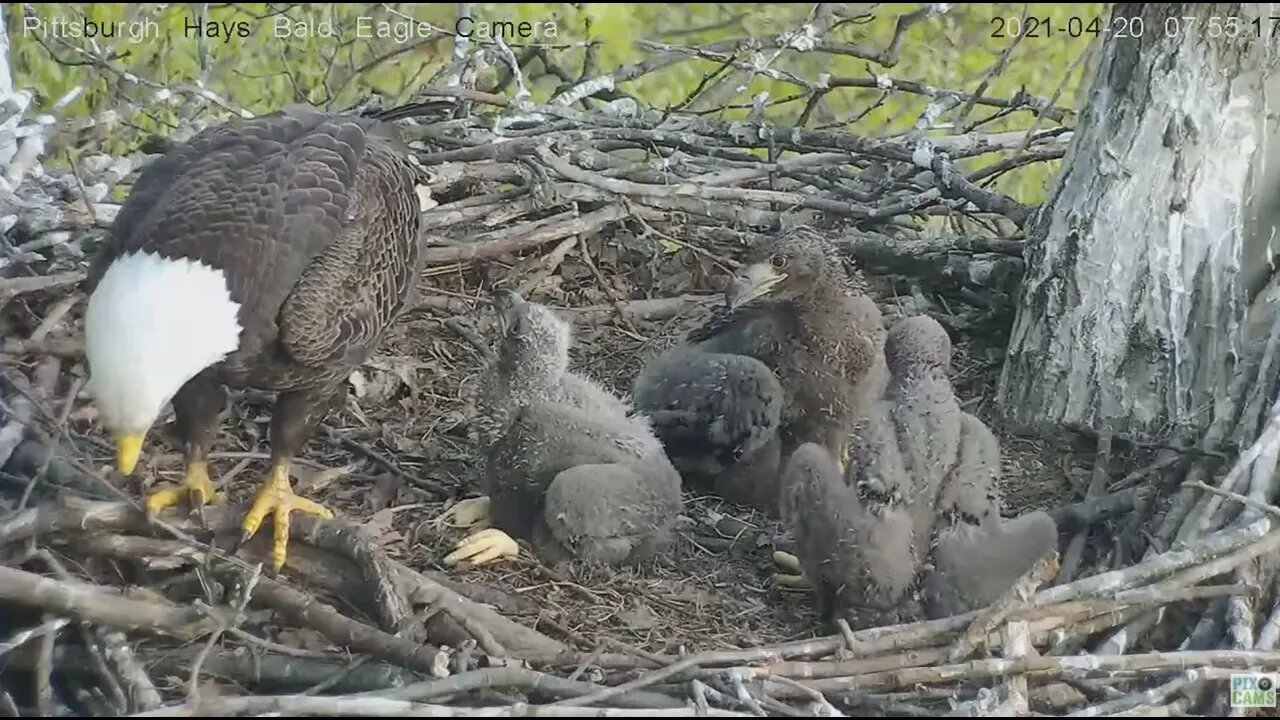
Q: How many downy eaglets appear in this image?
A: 3